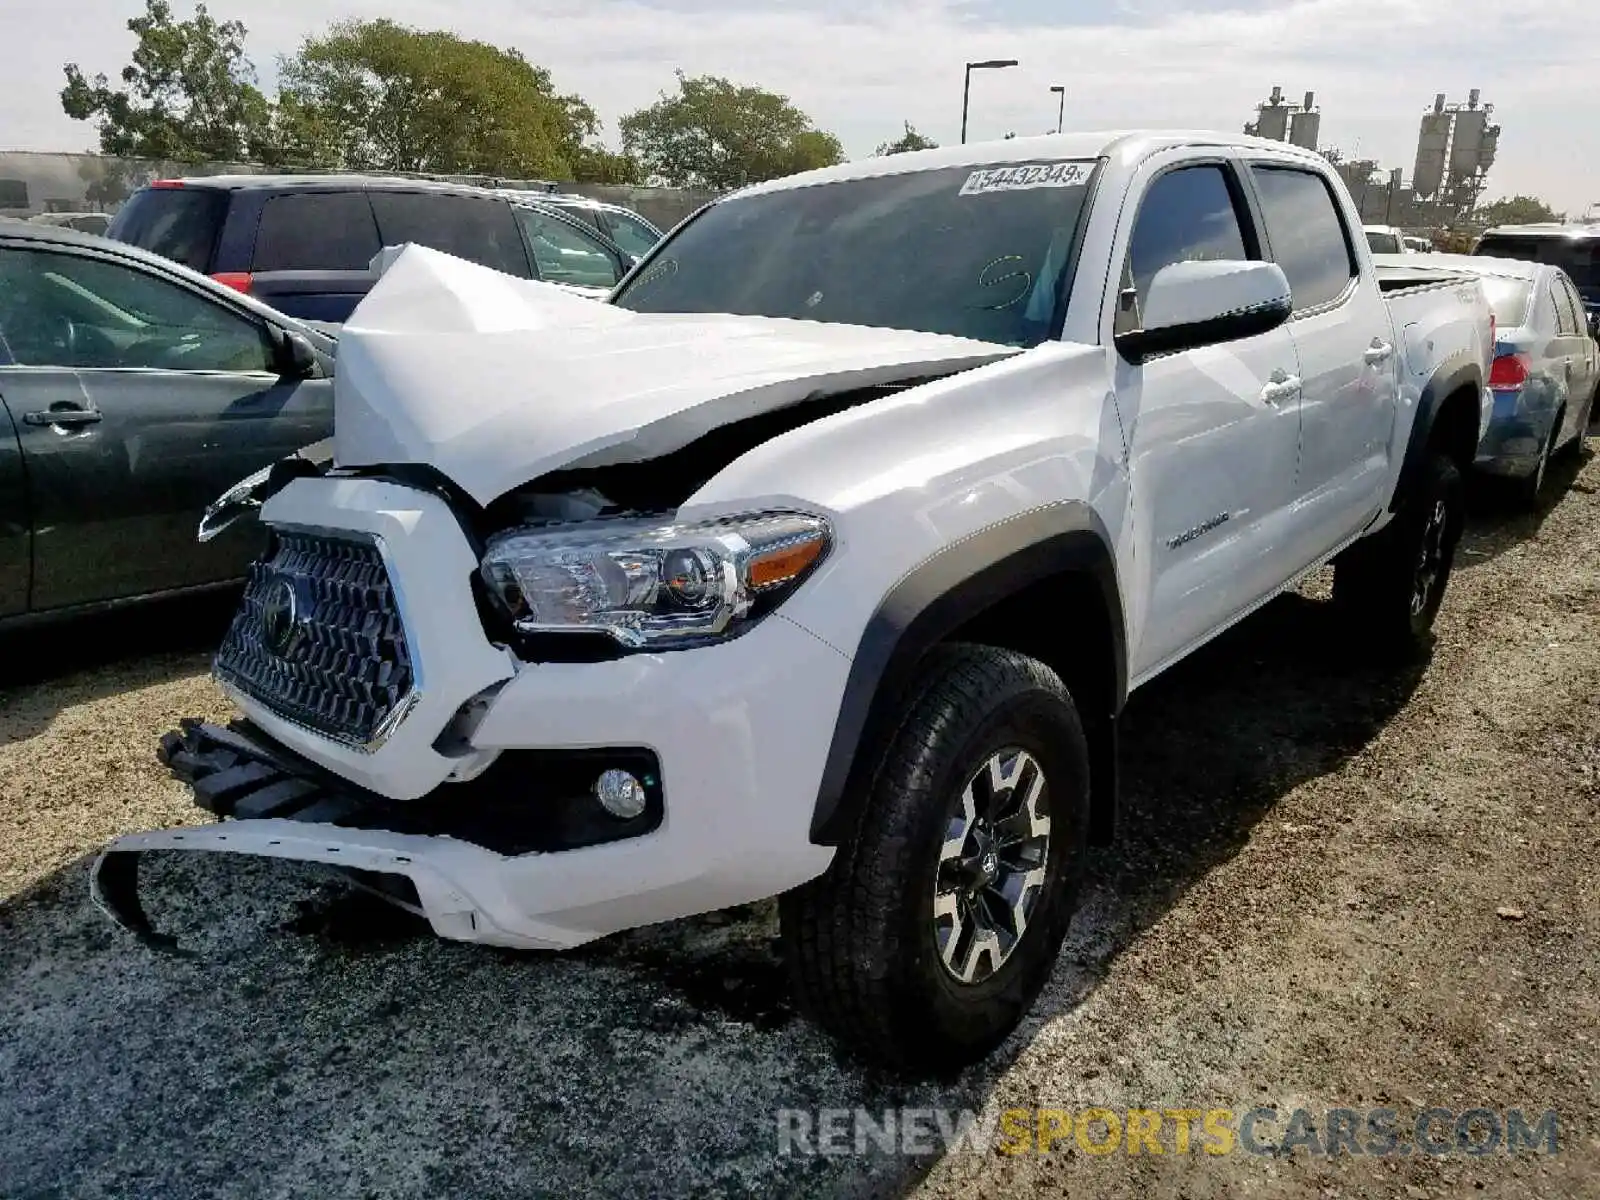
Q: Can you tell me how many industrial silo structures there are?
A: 4